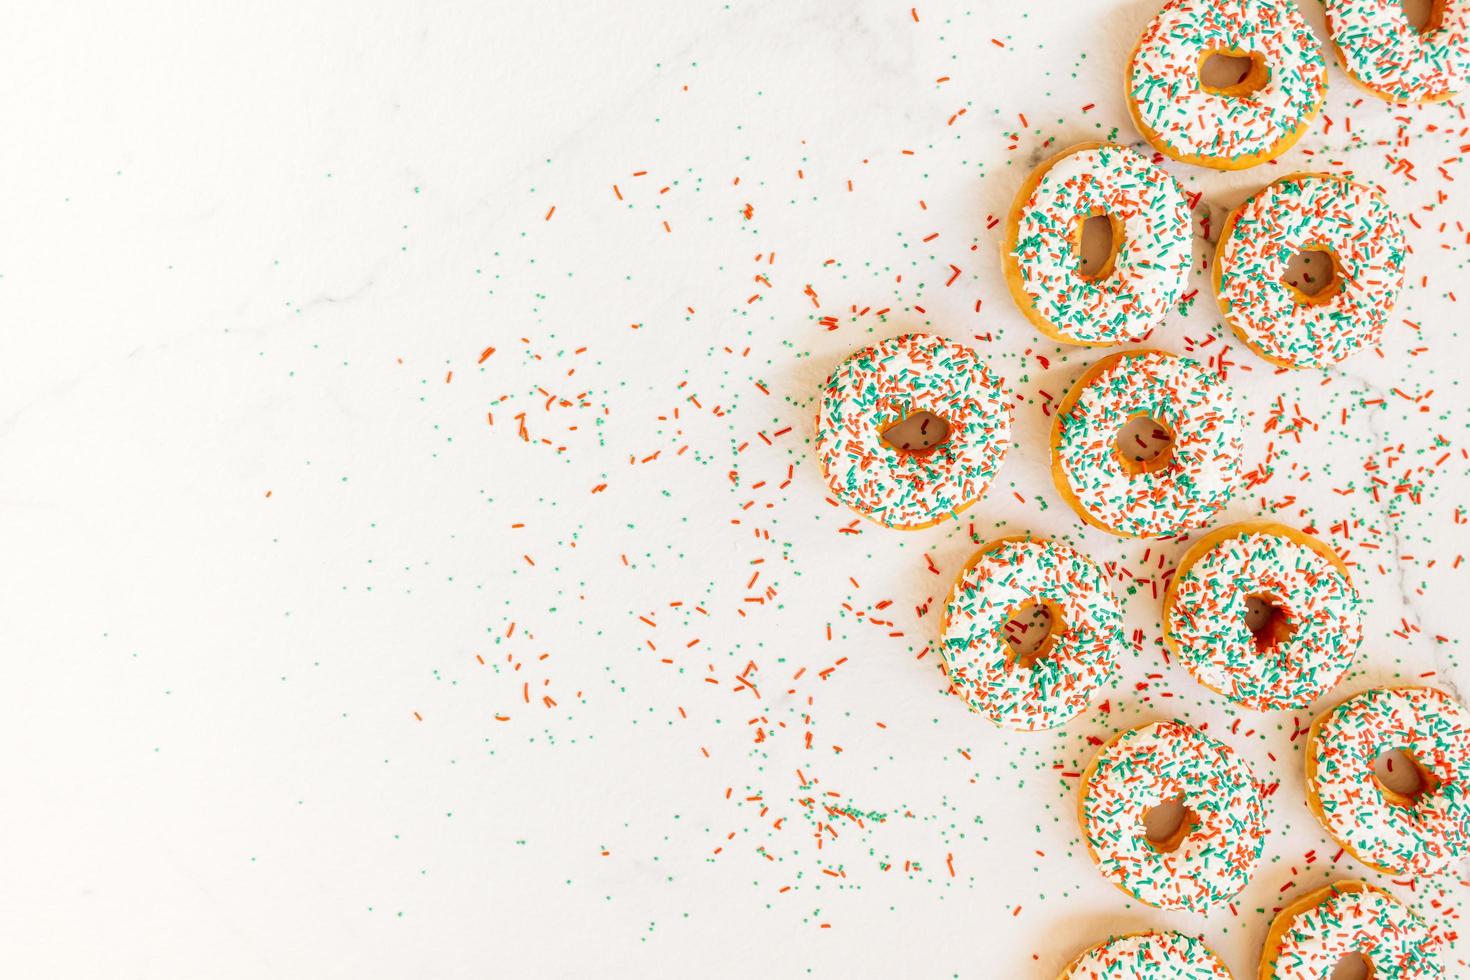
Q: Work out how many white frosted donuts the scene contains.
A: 12